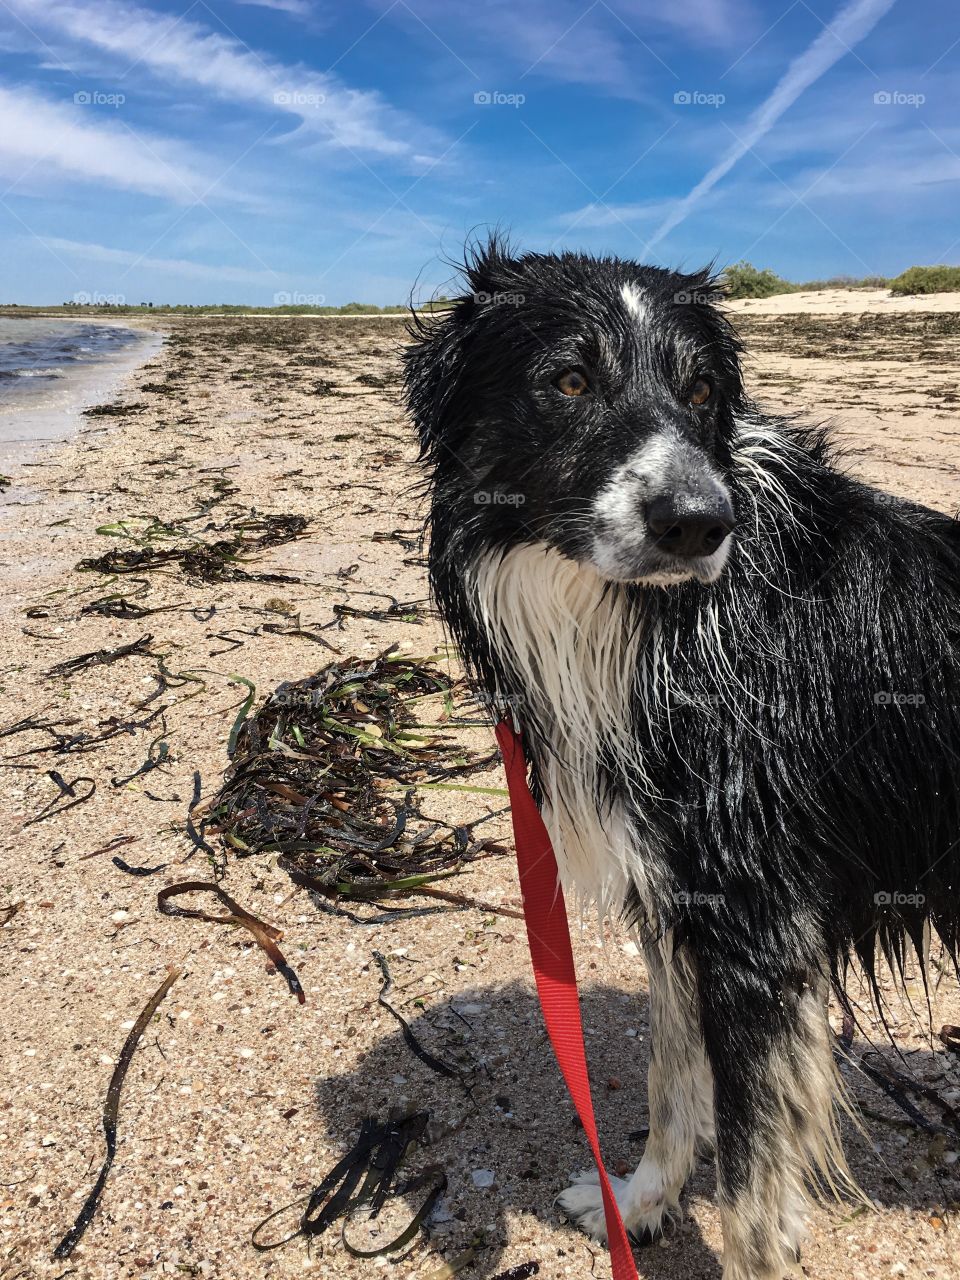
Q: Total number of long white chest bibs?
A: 1